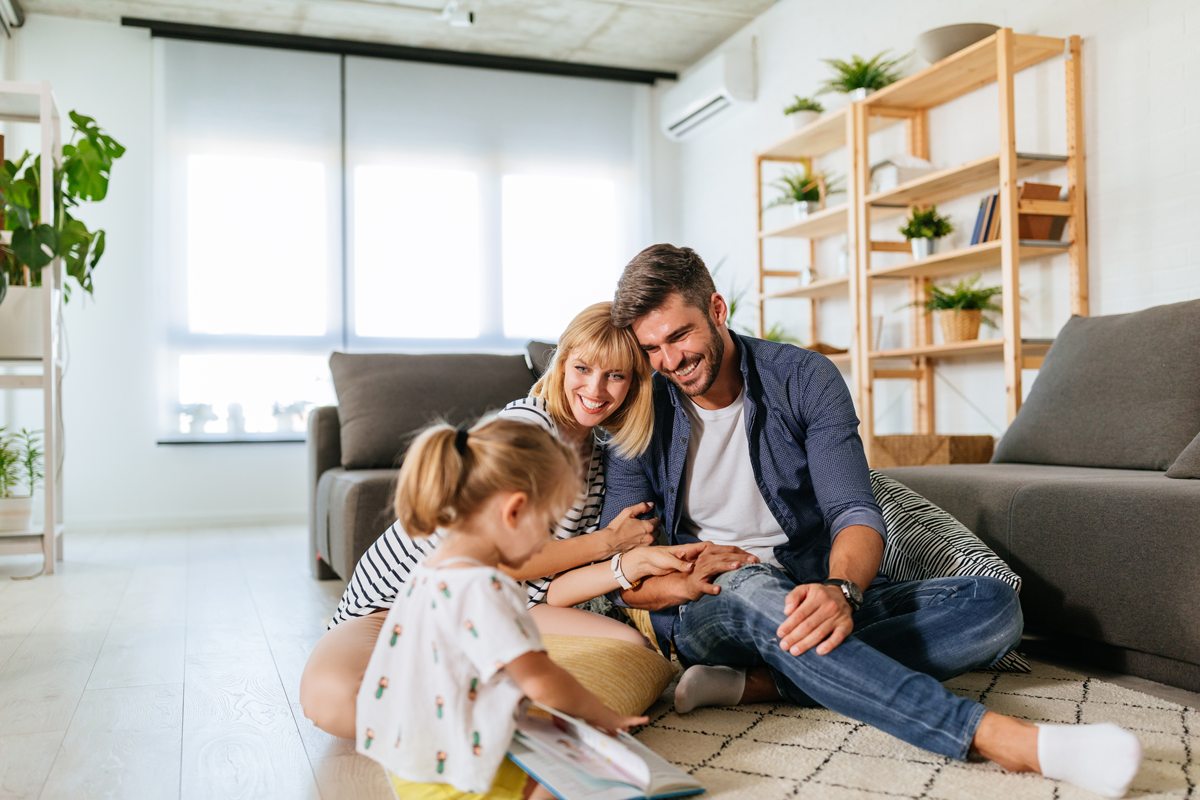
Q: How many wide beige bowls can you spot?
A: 1